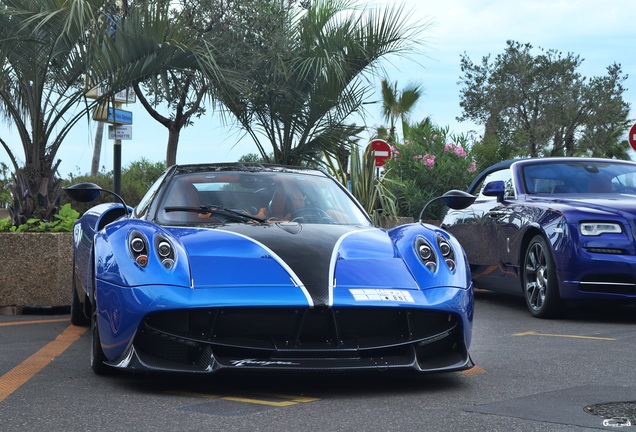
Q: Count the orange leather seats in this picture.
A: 2